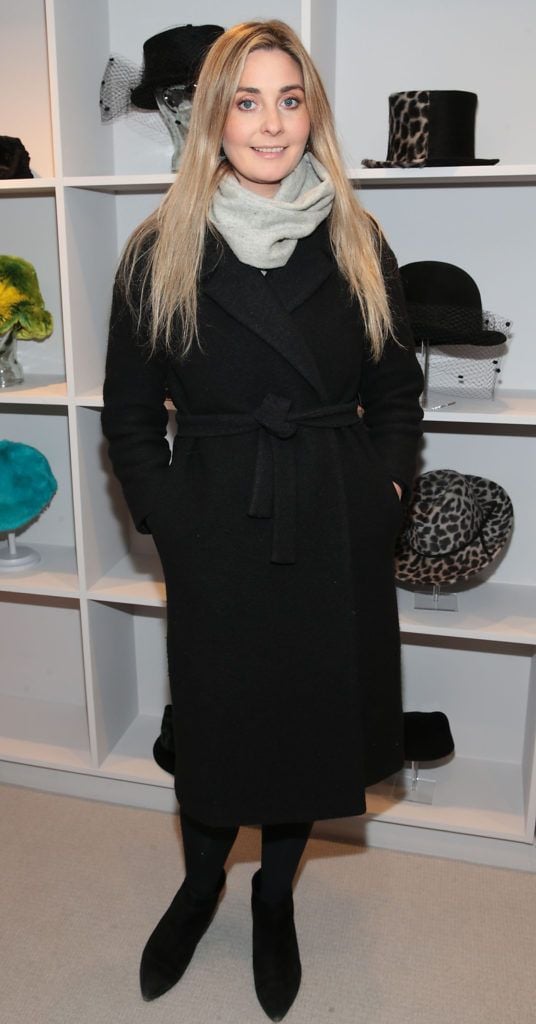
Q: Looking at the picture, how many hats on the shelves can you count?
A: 9